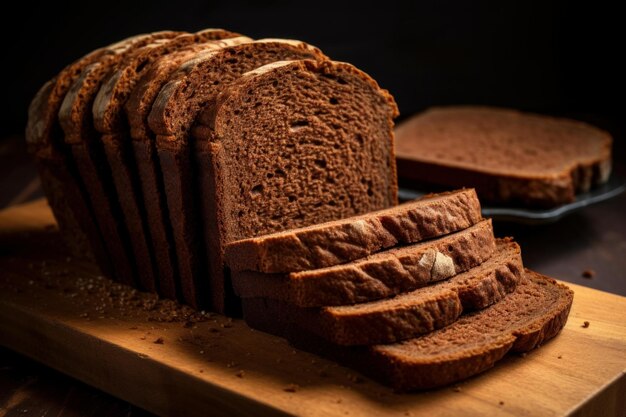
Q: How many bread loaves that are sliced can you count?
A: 1